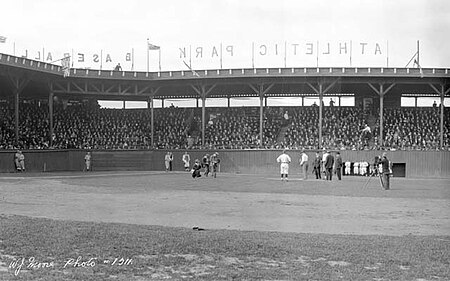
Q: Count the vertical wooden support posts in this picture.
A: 8